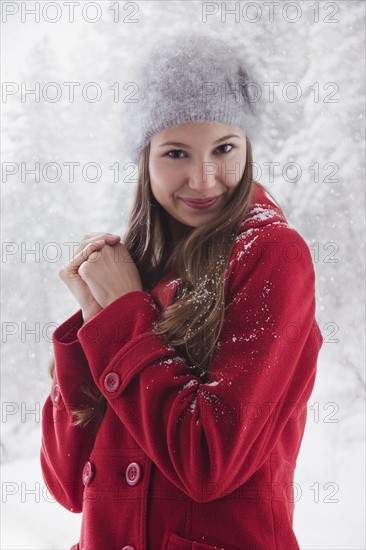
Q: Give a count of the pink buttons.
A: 5